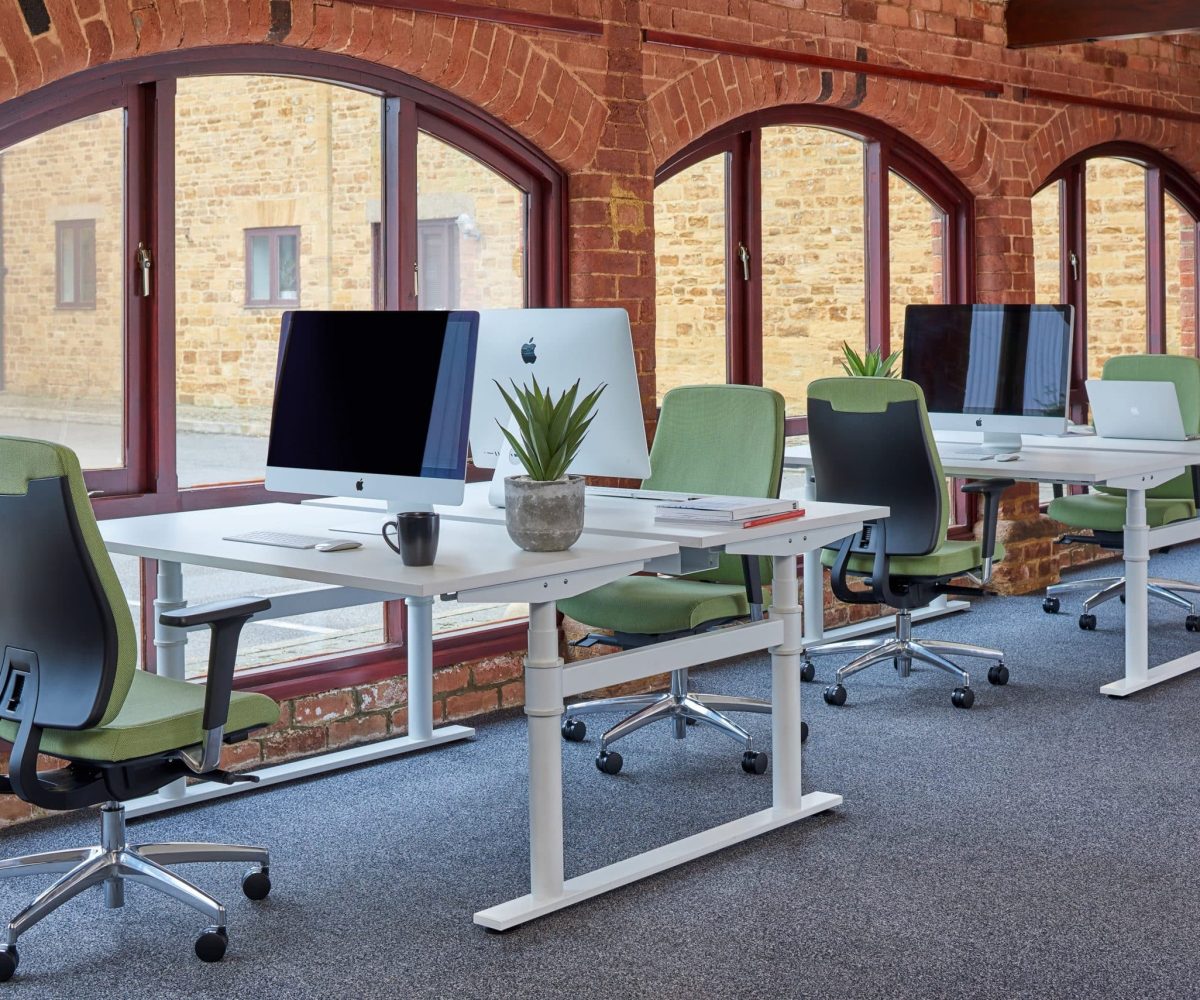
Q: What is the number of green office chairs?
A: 4